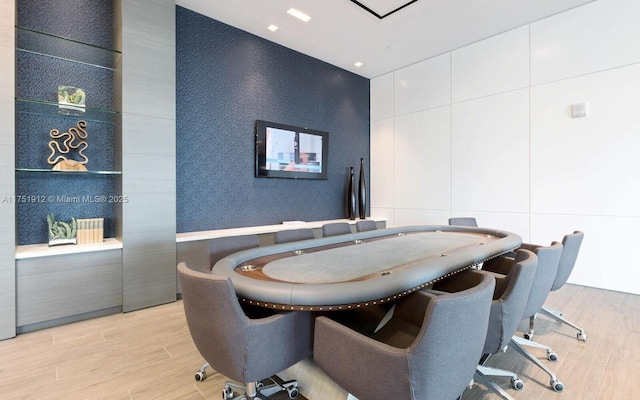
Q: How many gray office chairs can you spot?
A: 10